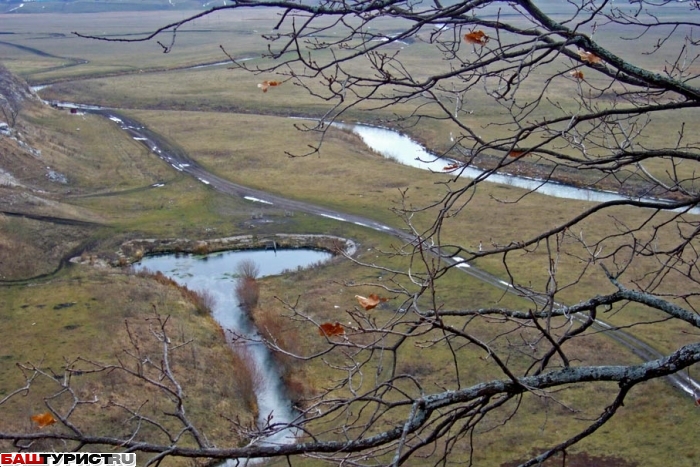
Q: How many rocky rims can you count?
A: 1